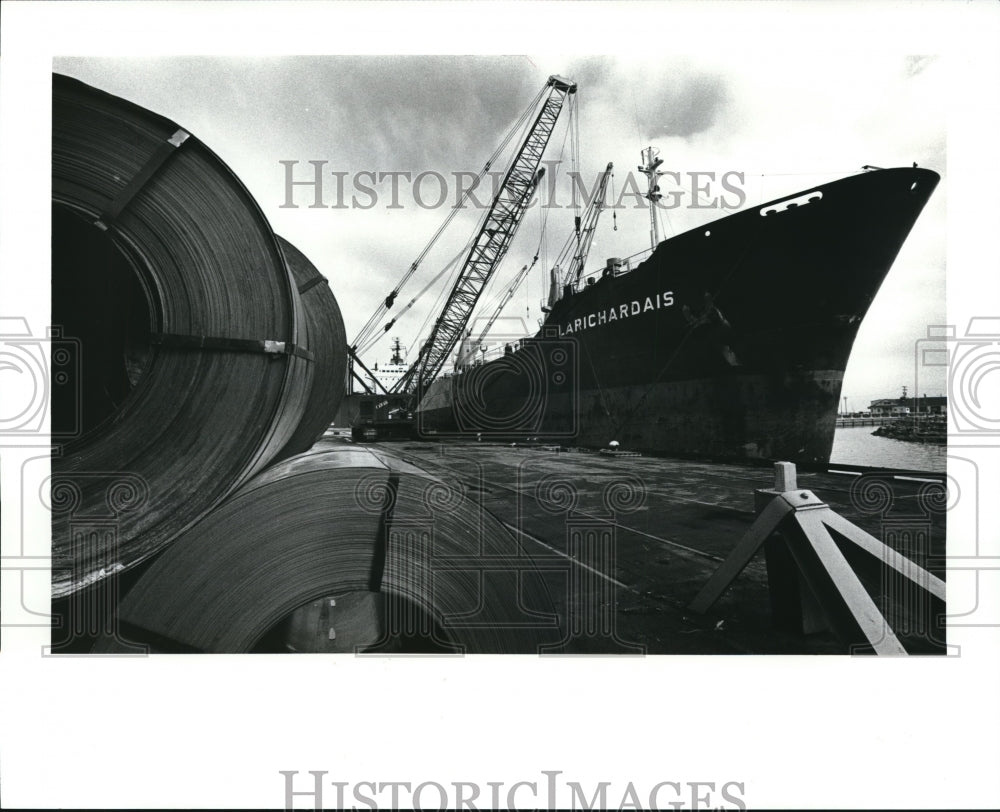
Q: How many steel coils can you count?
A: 3